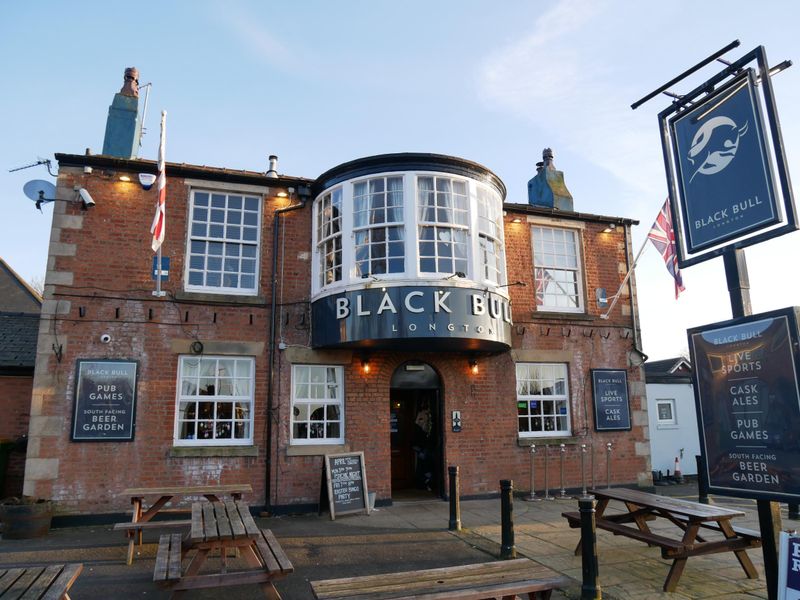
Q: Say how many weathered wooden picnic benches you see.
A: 5